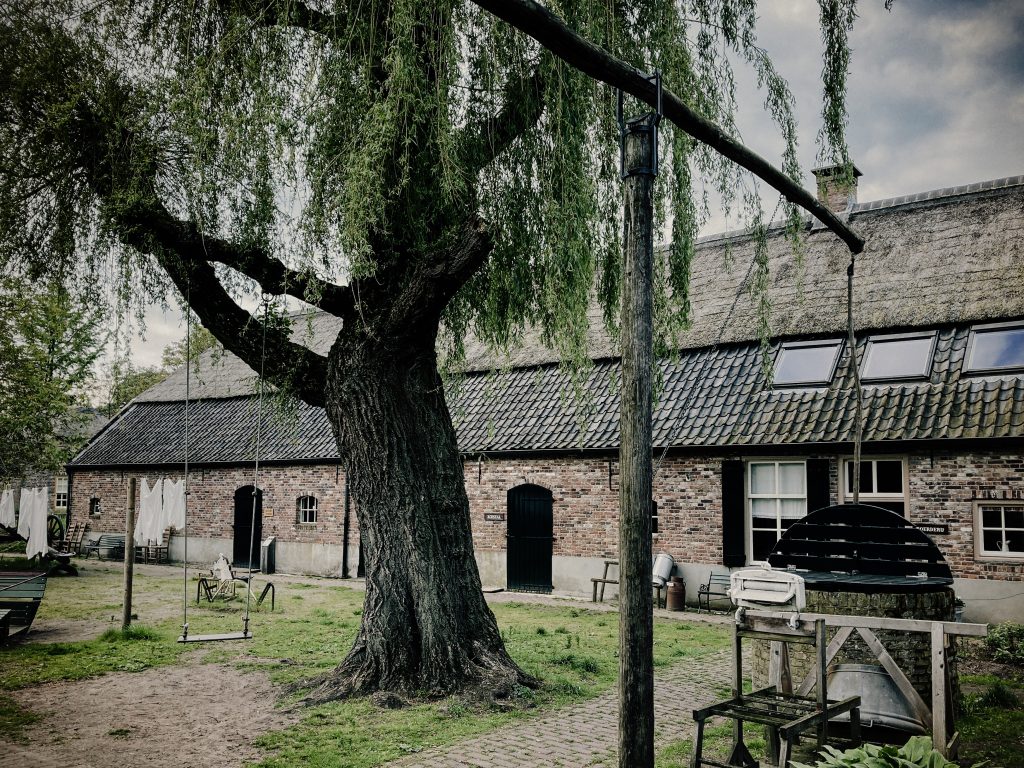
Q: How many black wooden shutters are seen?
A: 2